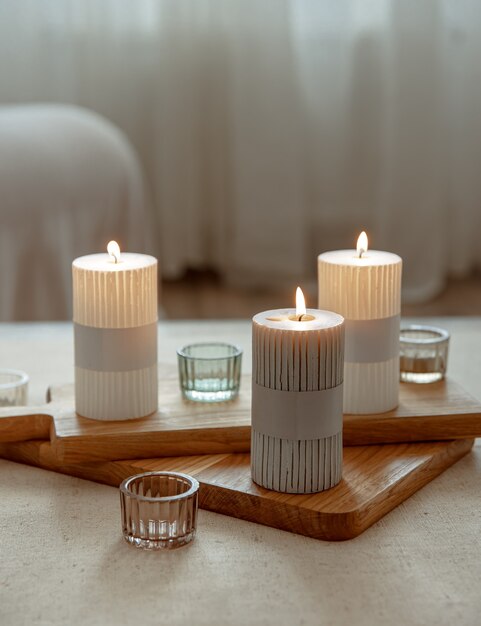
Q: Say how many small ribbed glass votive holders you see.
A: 4